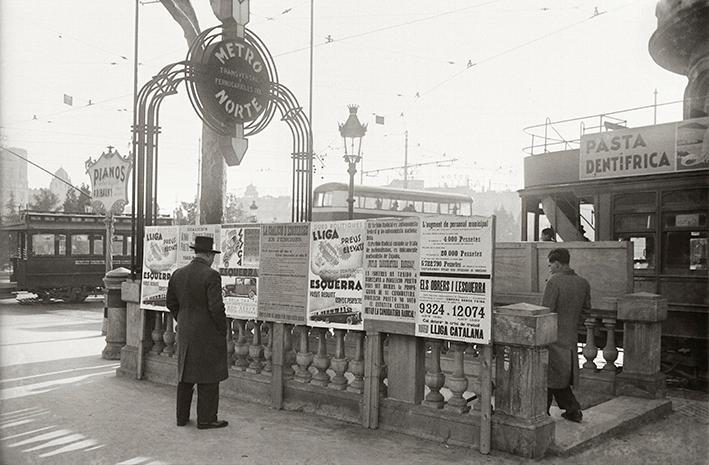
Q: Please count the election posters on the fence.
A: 7